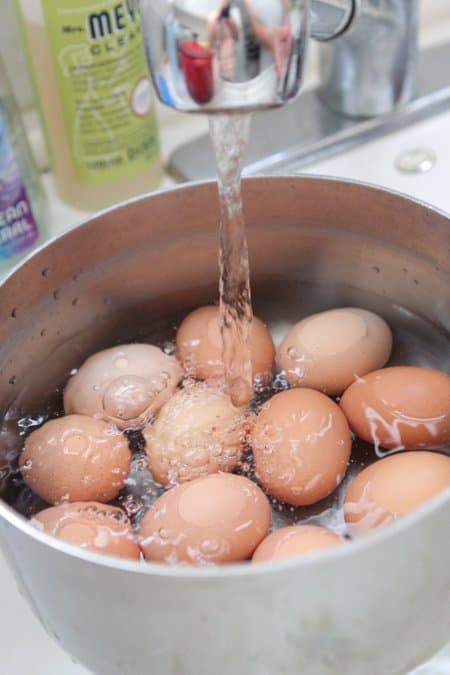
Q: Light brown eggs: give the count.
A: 11